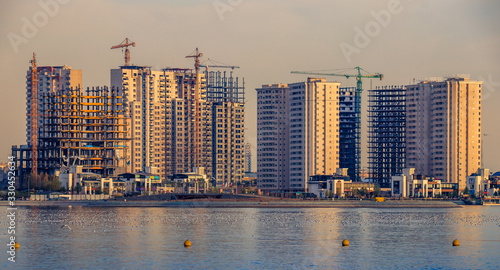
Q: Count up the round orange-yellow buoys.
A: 4